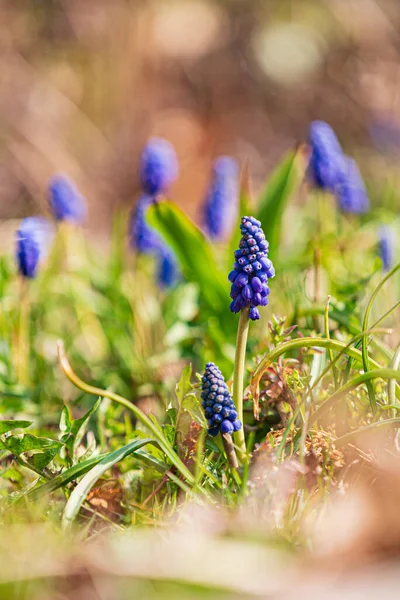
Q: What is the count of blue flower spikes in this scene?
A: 11